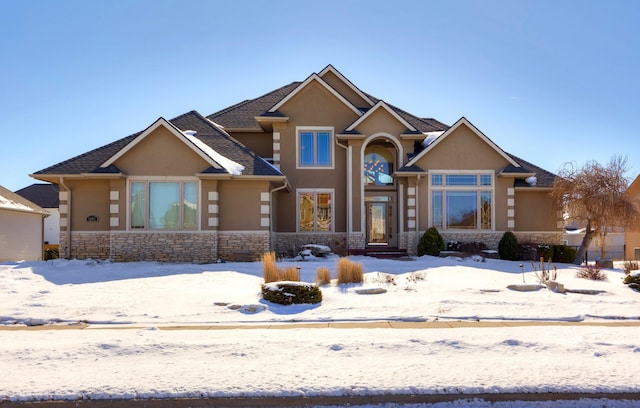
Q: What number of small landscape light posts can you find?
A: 2